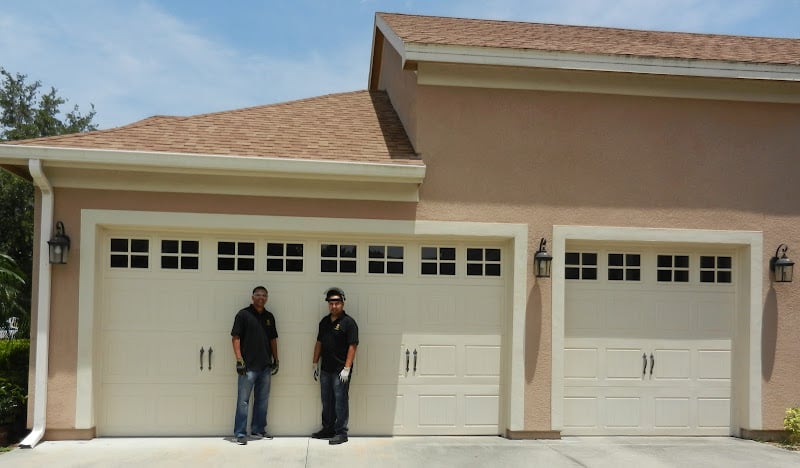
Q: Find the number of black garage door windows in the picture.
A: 12